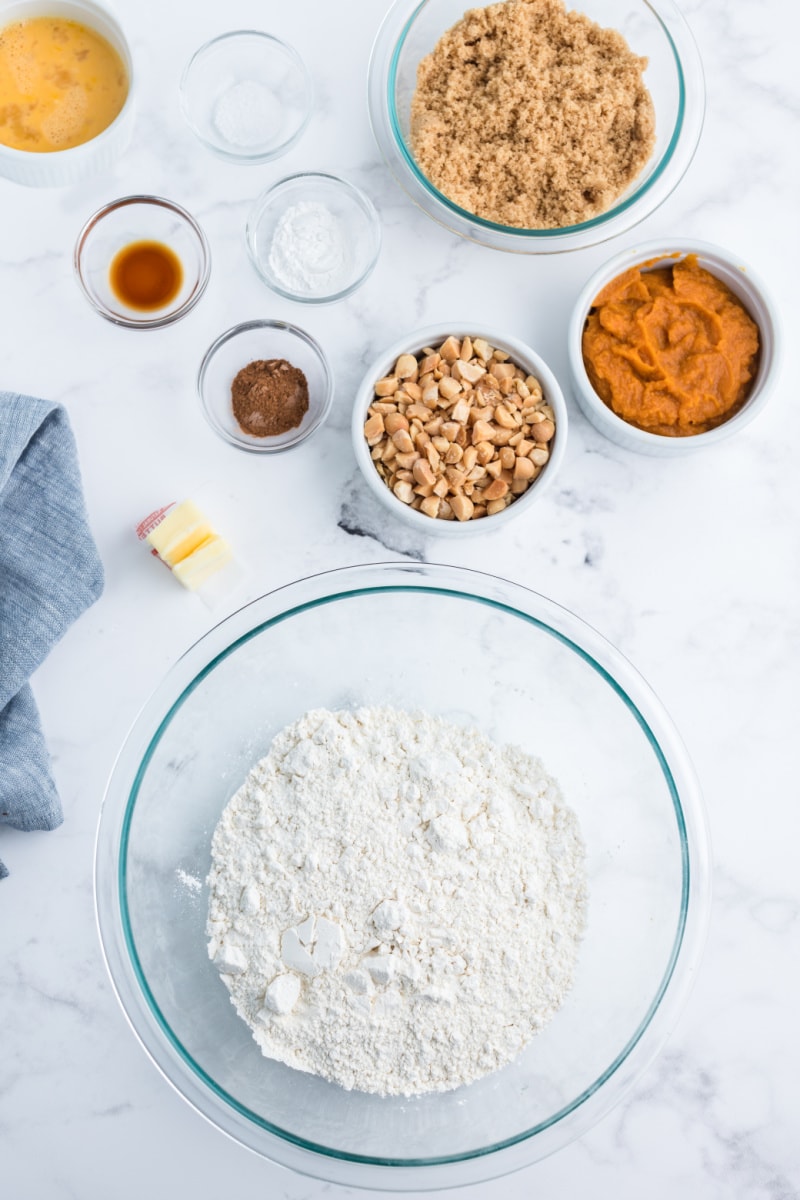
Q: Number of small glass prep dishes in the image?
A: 4